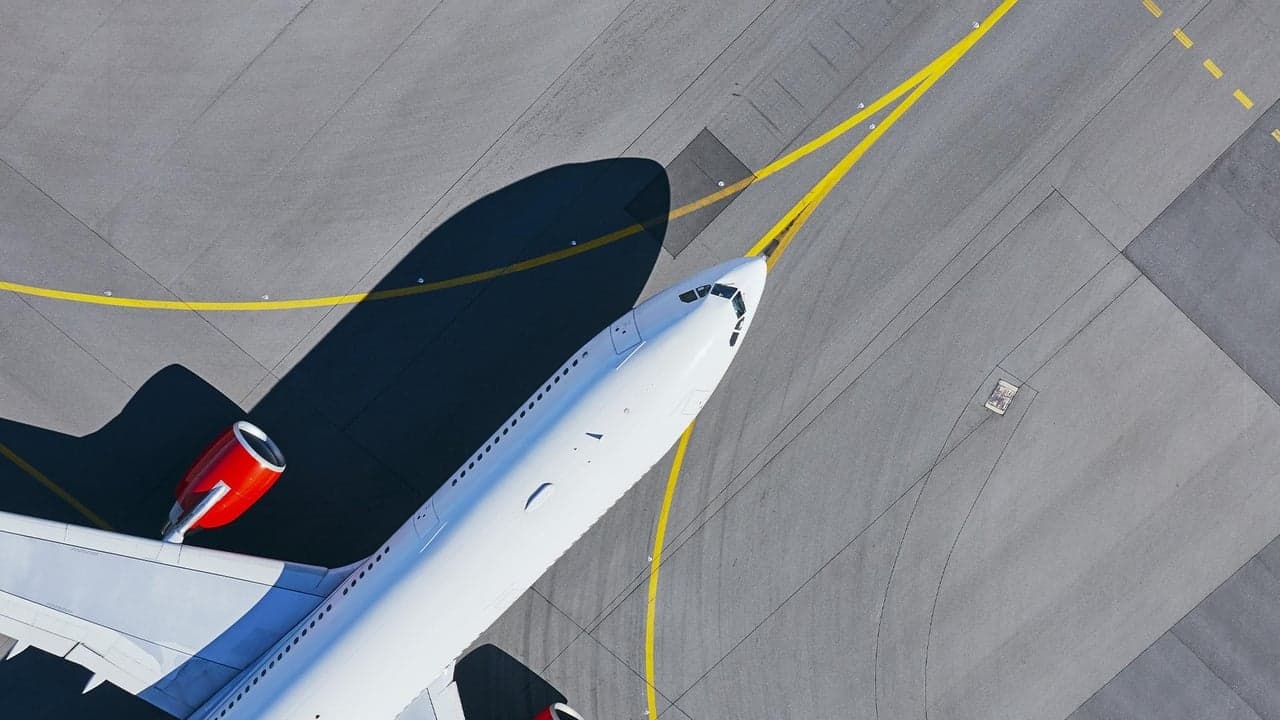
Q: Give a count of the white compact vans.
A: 0